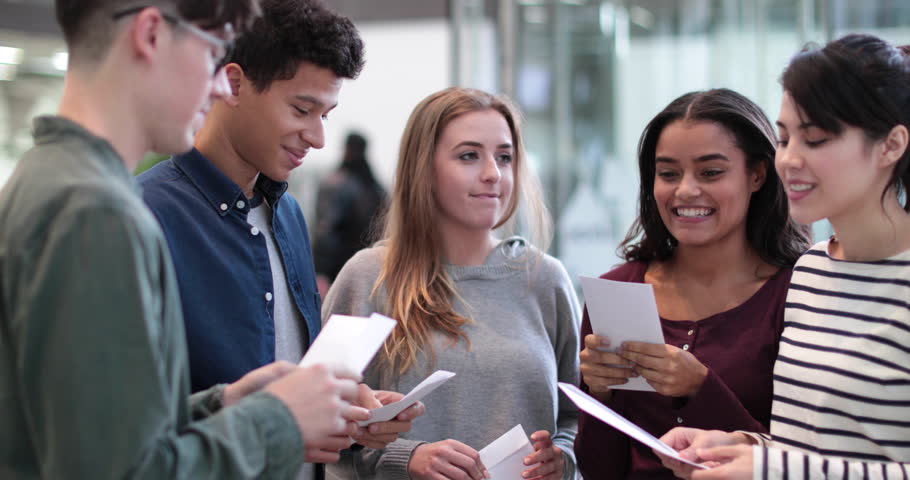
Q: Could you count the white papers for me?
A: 5